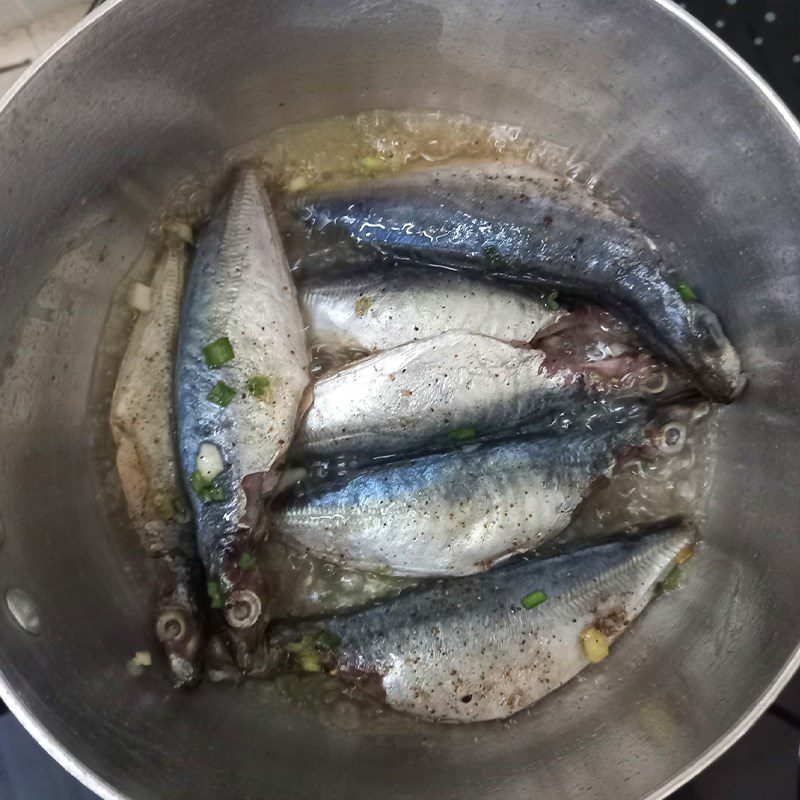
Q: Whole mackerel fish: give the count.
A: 7